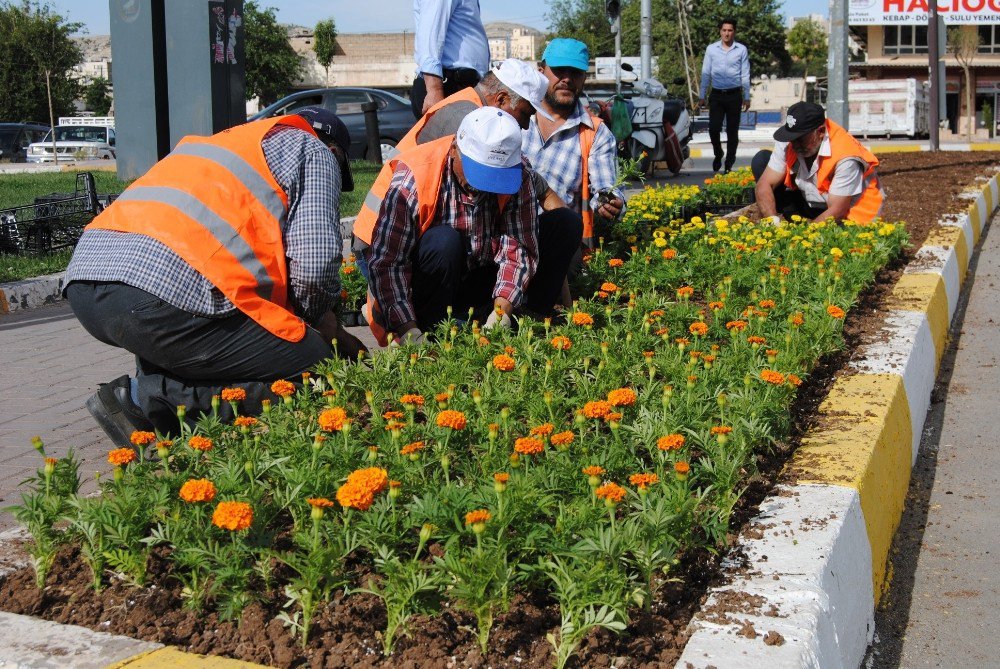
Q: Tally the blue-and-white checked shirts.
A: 2